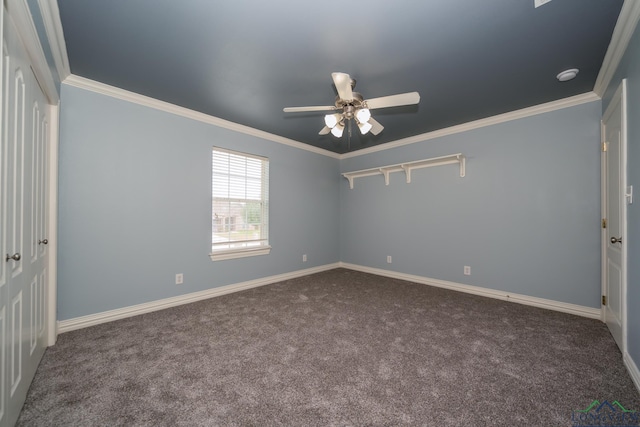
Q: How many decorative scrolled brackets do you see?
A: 4